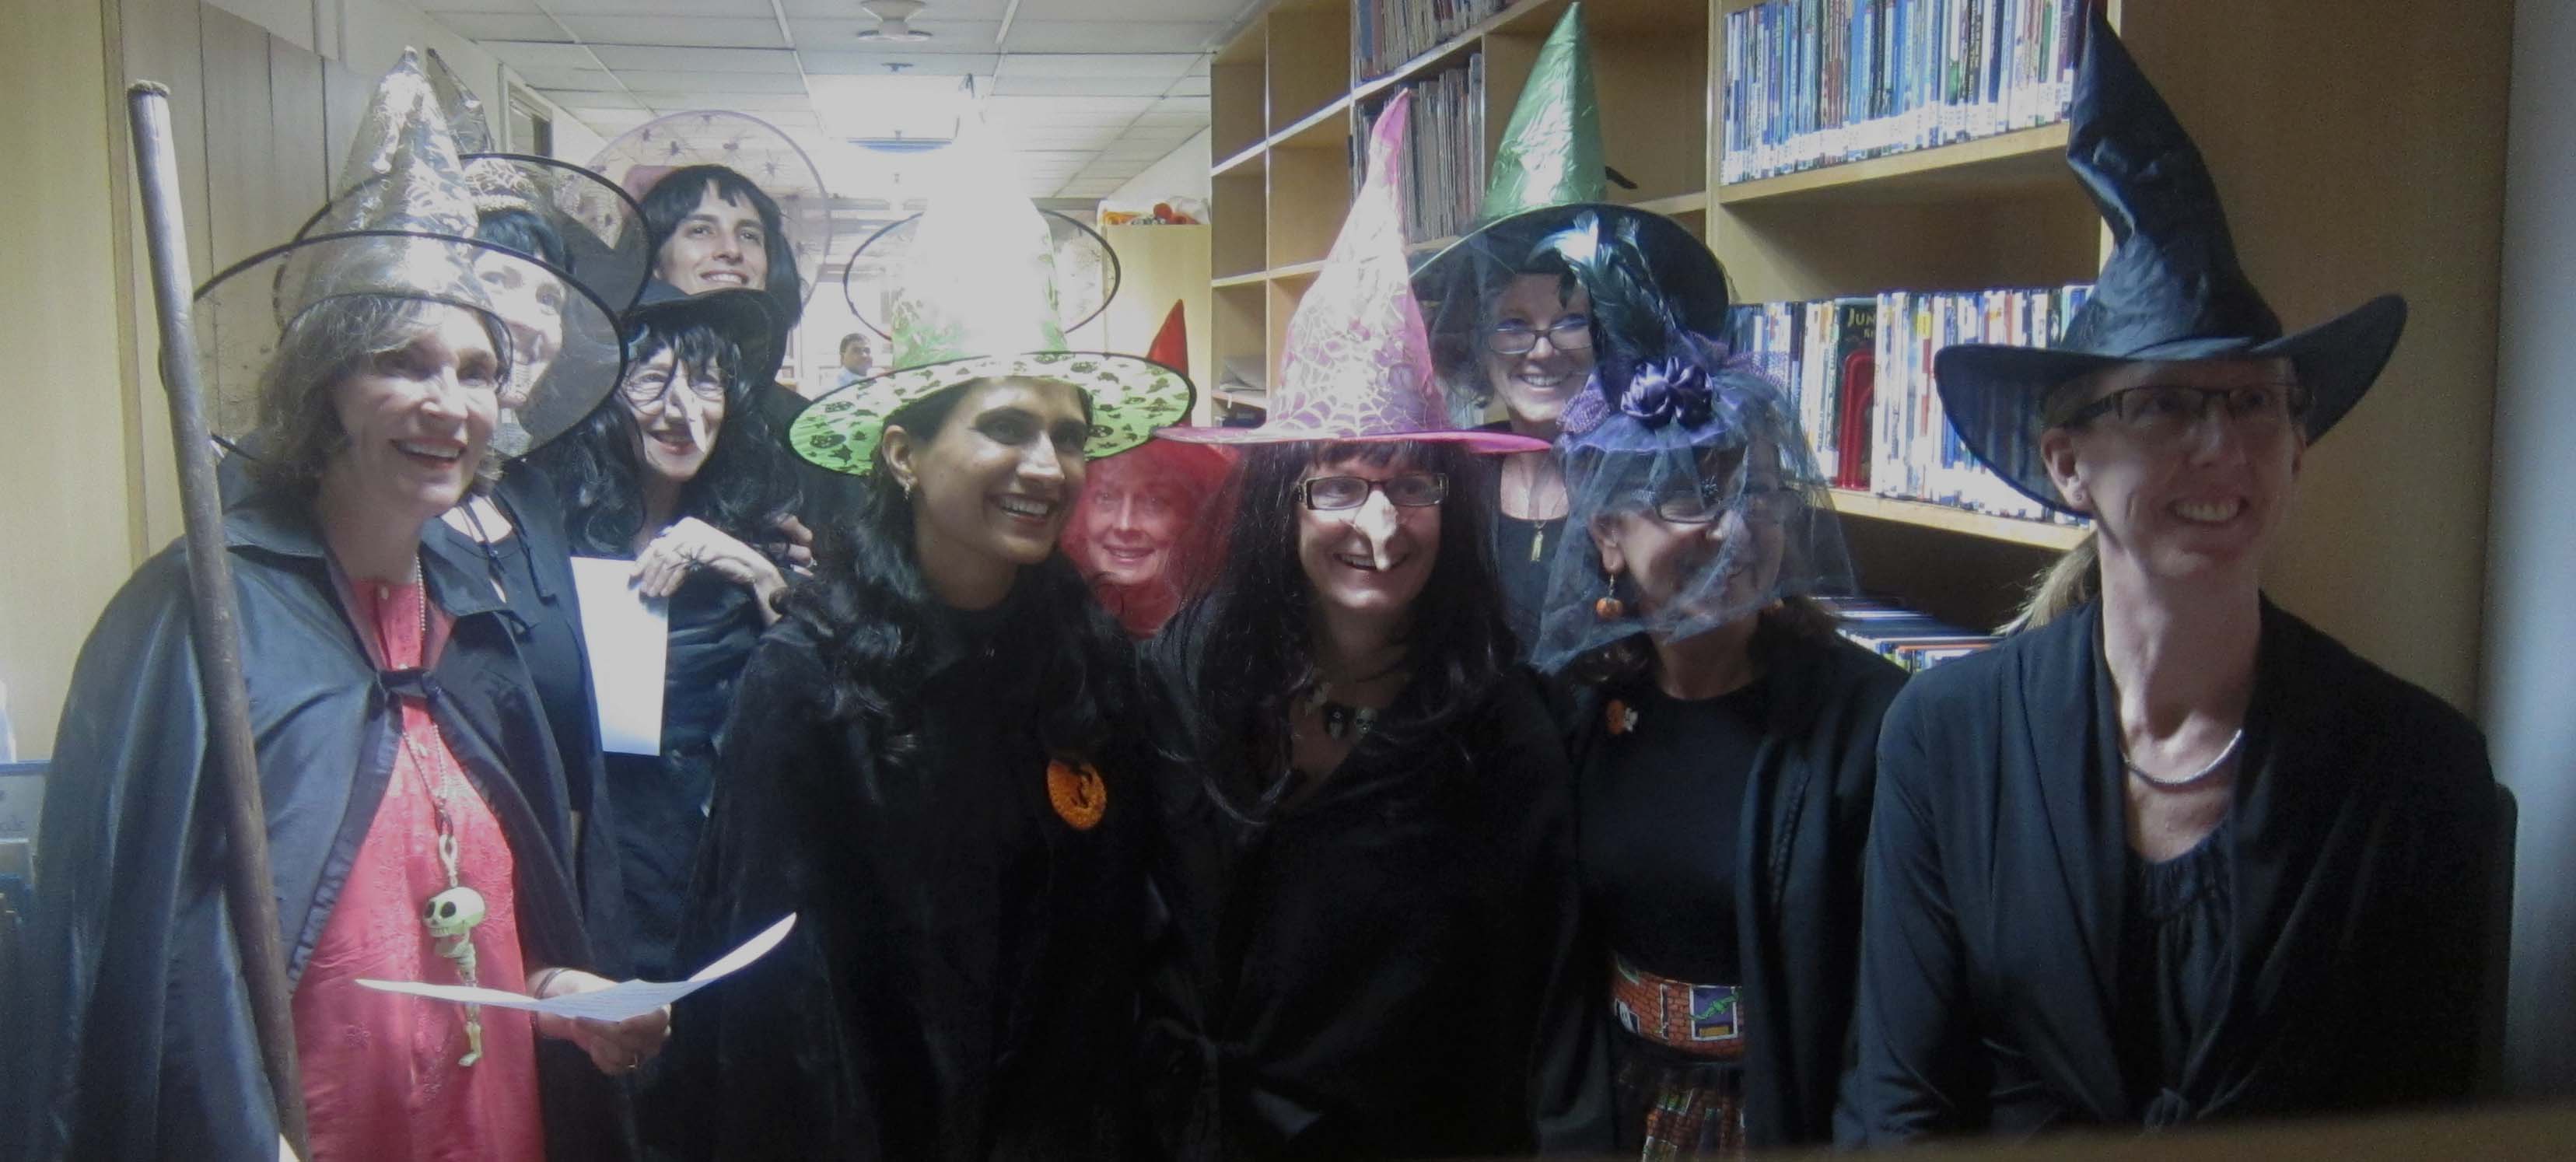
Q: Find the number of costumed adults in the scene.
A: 10